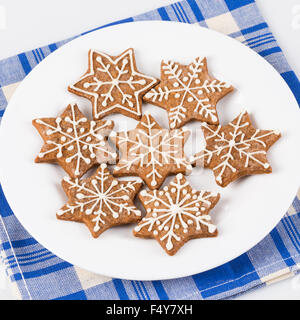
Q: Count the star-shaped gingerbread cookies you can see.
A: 7